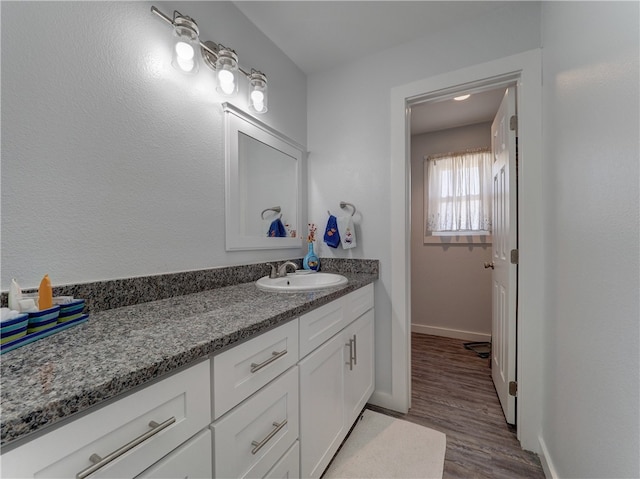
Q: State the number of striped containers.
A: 3